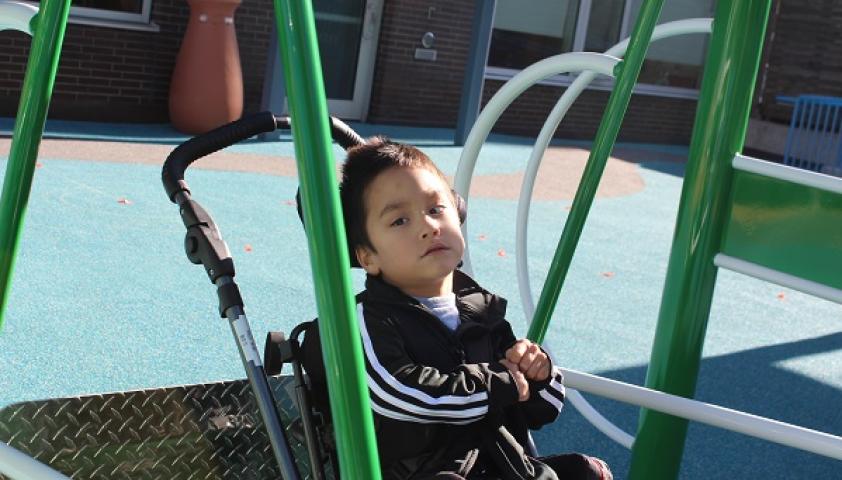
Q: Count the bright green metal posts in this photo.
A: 4